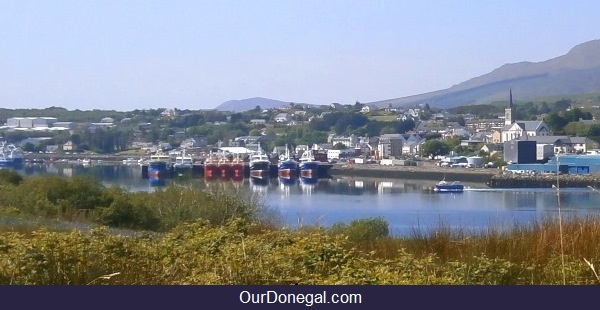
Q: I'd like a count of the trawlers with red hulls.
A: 3